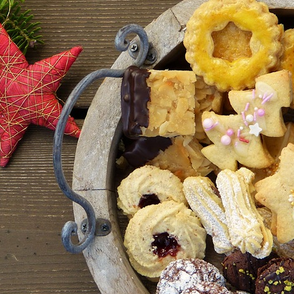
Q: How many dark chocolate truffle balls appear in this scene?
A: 2